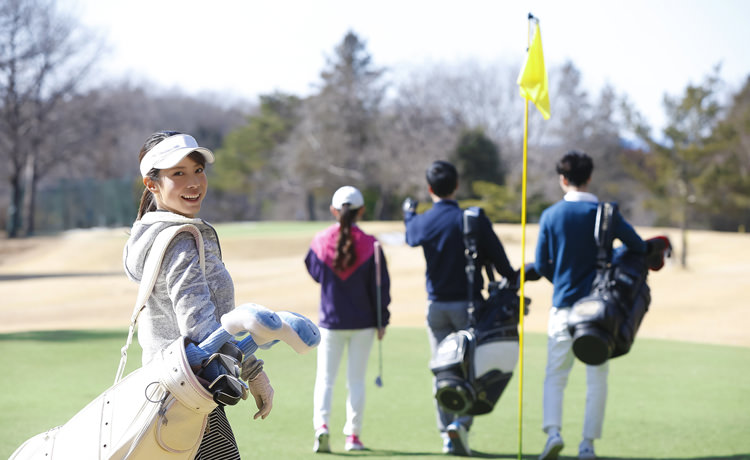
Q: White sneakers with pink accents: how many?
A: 2